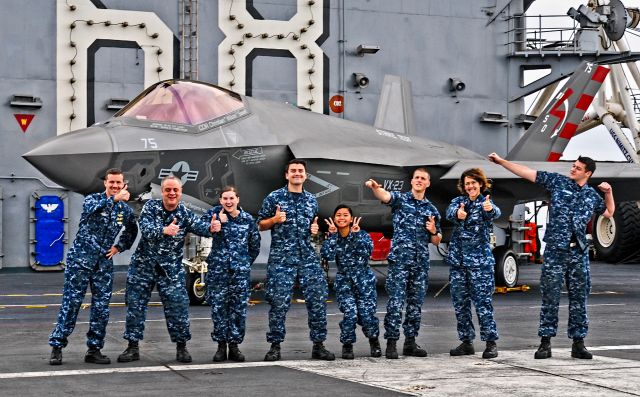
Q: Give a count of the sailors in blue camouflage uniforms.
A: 8